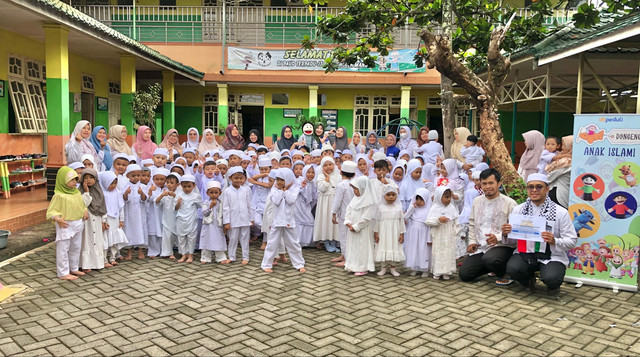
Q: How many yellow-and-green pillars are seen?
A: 6